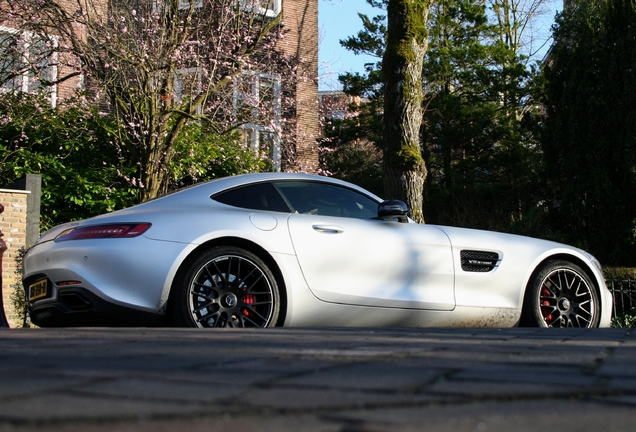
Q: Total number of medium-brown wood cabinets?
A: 0